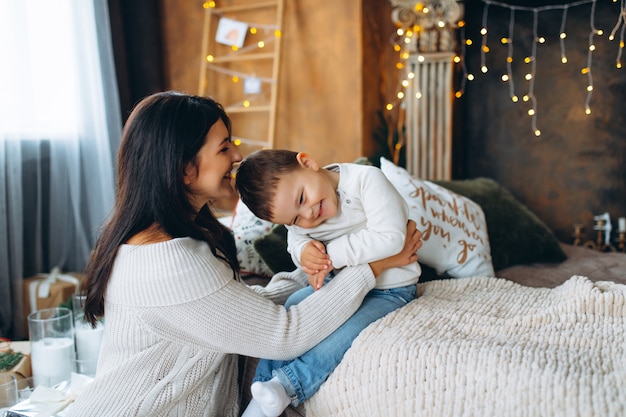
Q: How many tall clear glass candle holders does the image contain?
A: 2